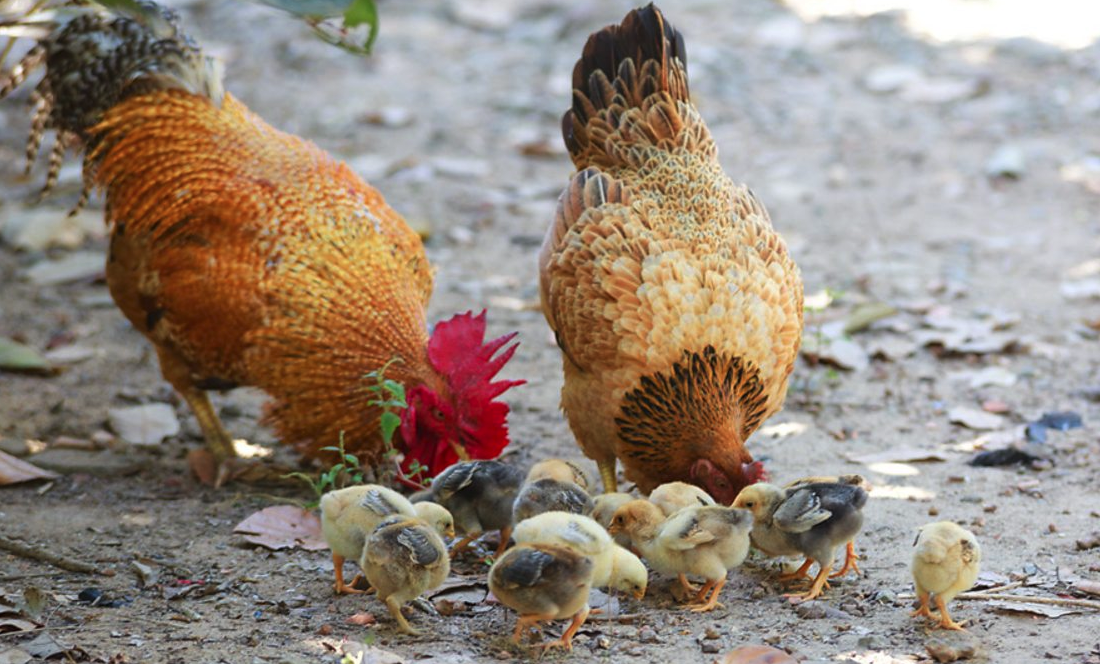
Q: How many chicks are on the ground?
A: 13